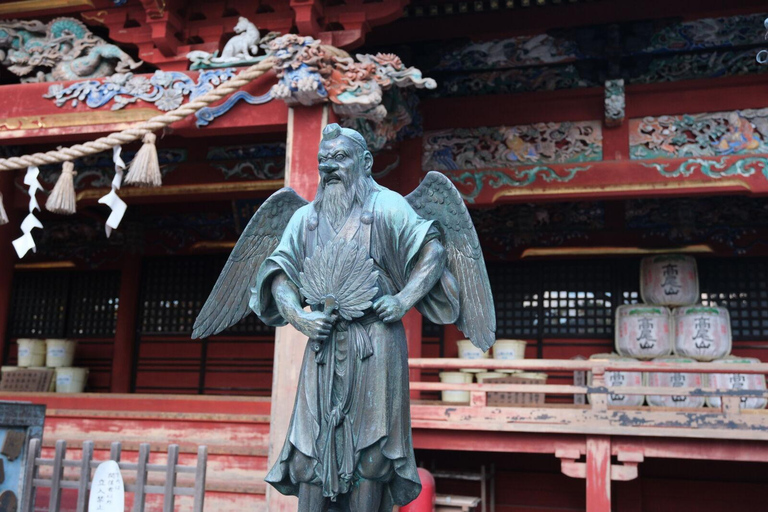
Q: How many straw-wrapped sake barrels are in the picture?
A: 6